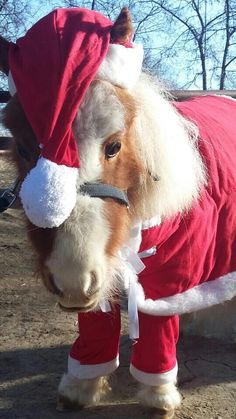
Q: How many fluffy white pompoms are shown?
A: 1